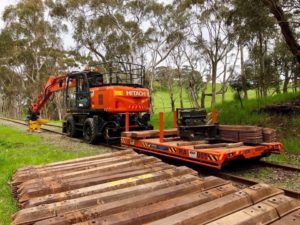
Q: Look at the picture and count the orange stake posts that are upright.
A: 4